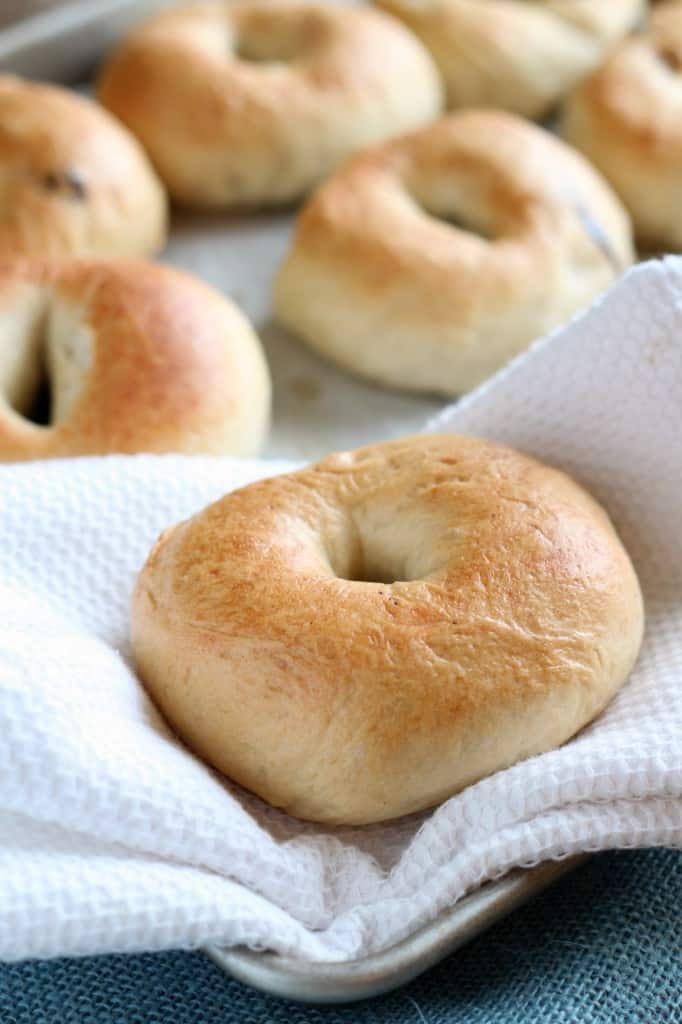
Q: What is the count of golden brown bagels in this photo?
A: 7